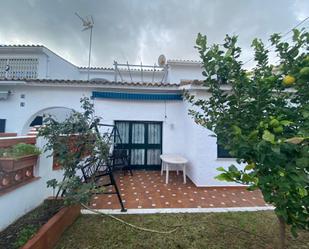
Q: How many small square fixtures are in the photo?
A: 2